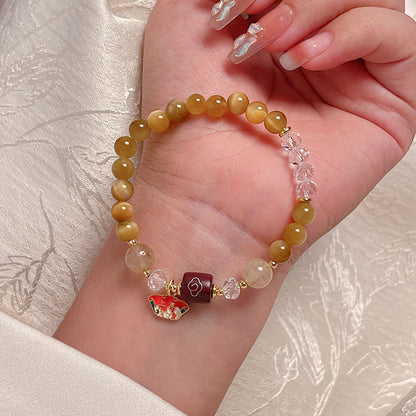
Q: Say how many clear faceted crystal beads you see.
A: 6